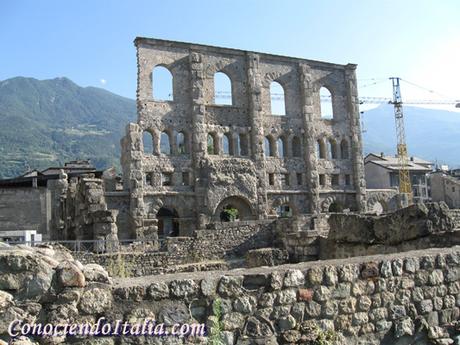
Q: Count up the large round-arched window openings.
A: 4